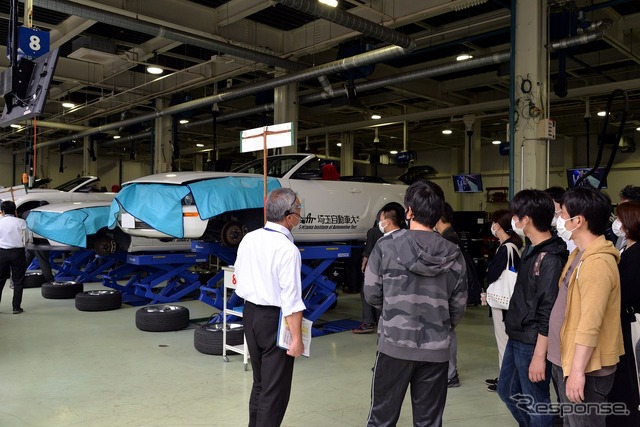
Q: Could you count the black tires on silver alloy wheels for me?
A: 5